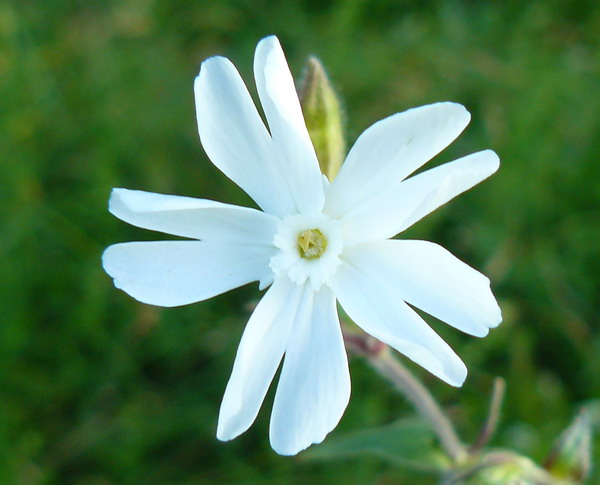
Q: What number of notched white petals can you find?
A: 5